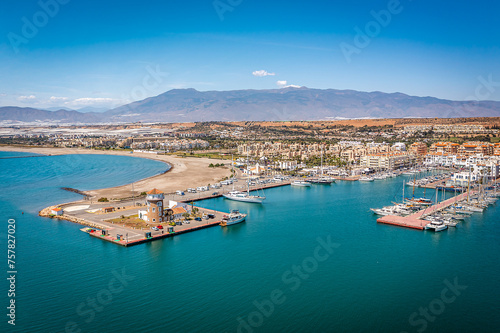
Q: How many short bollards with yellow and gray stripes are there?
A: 0